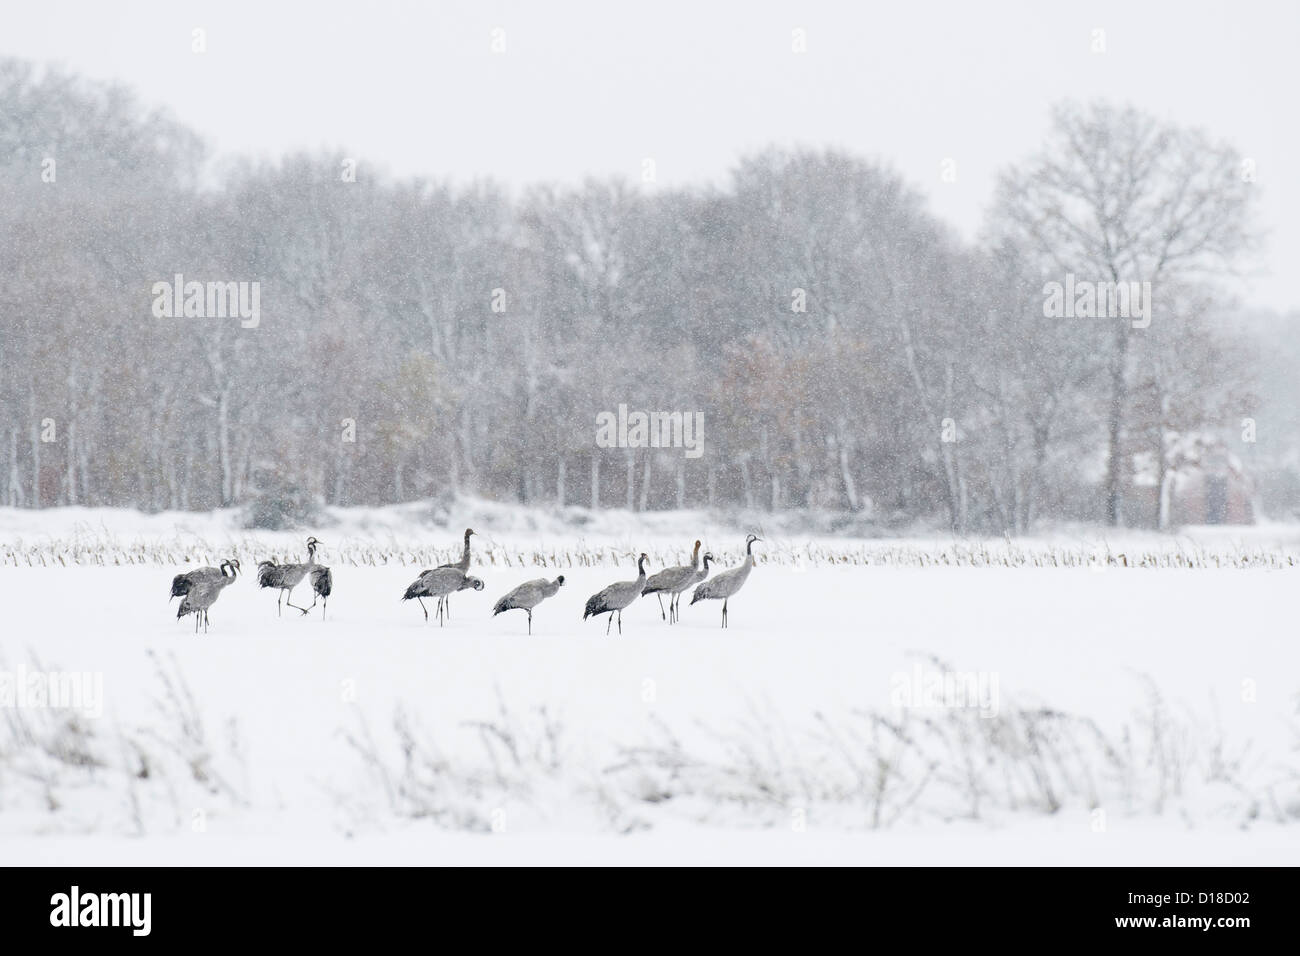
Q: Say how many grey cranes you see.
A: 11